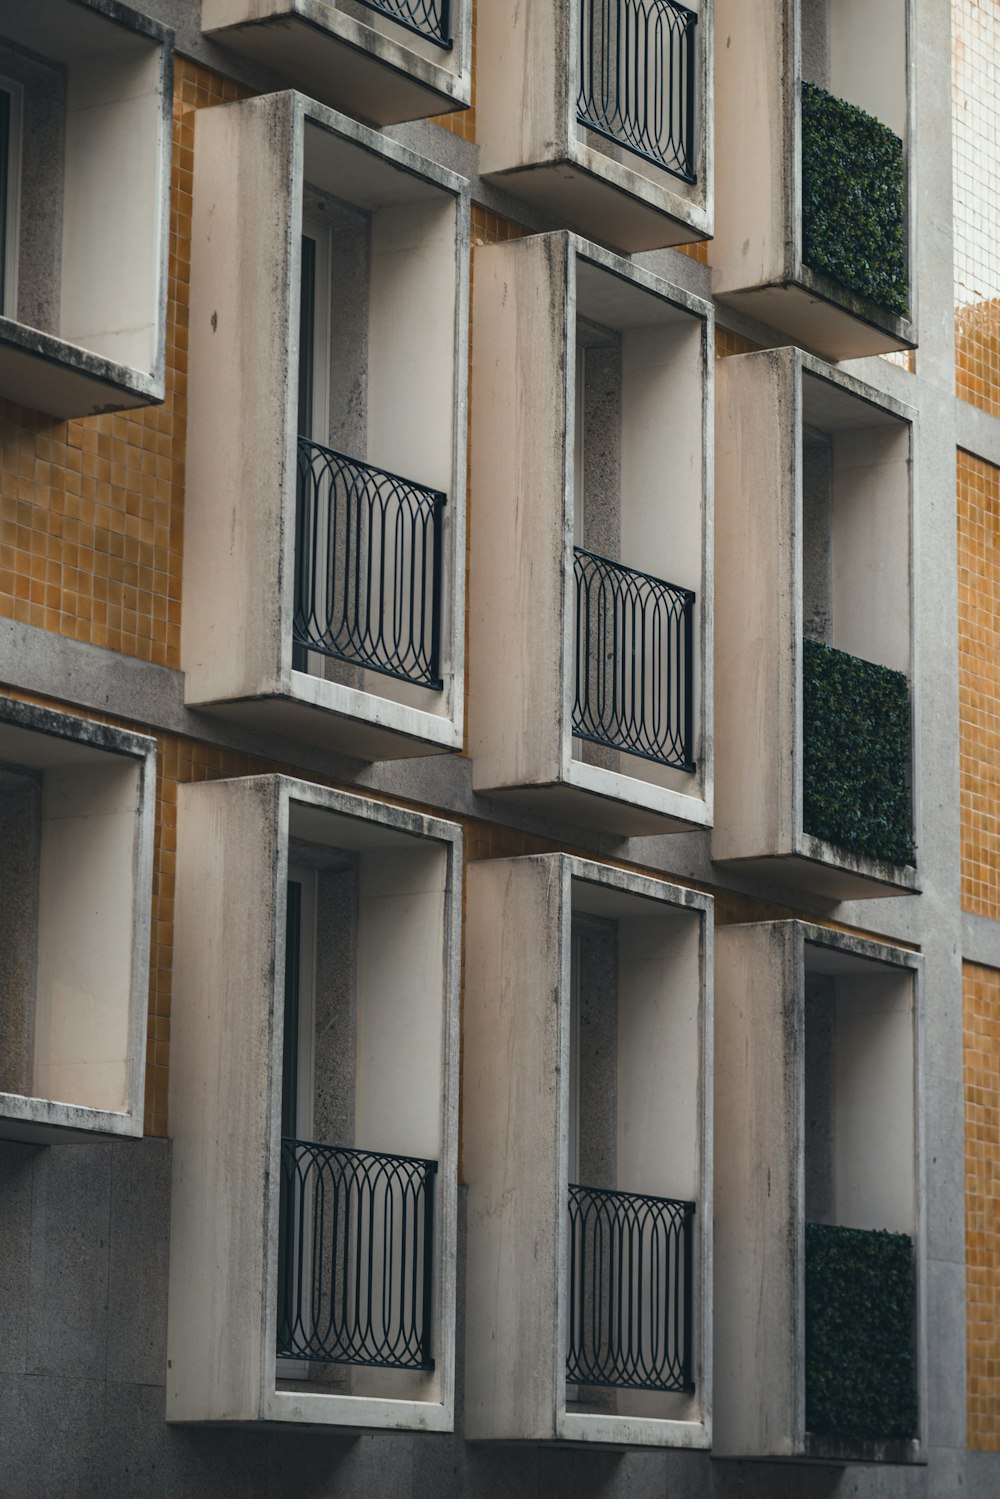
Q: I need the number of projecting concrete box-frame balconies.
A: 11